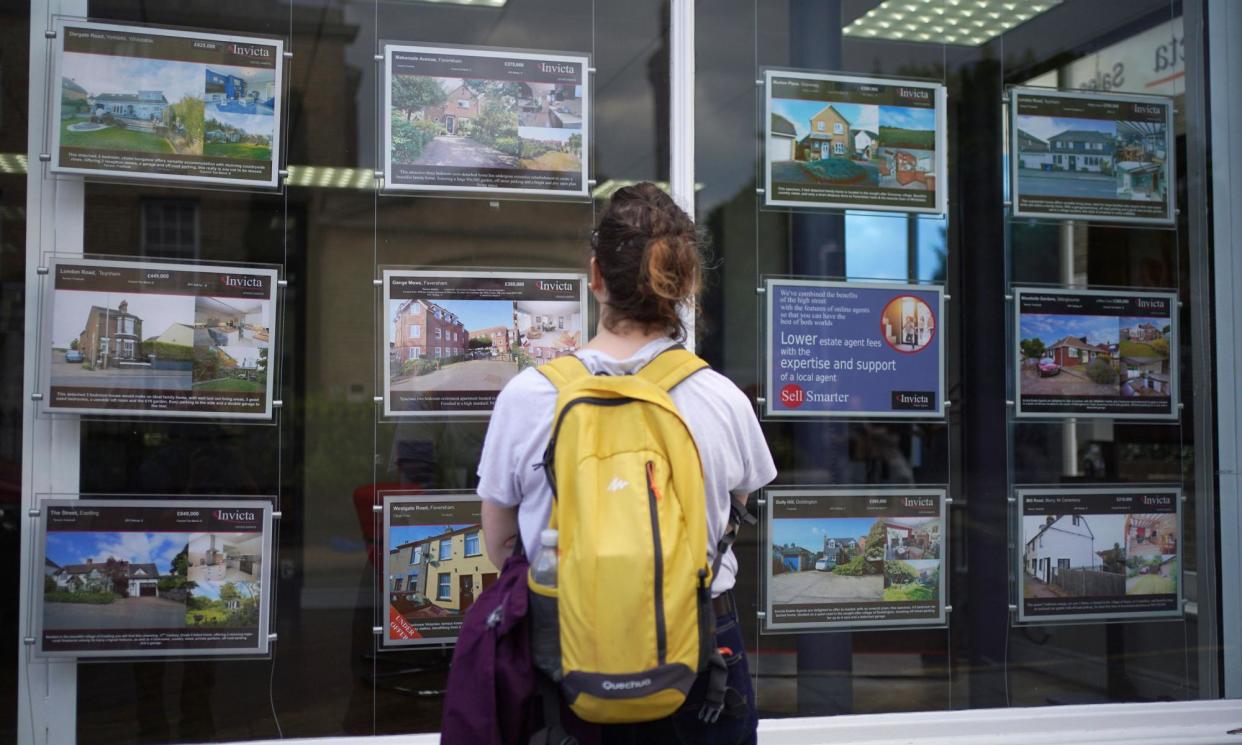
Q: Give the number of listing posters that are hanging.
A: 11